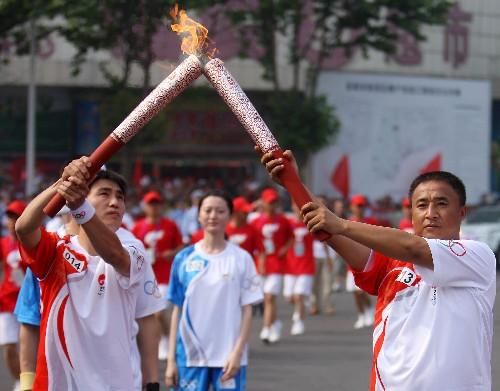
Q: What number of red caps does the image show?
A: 6